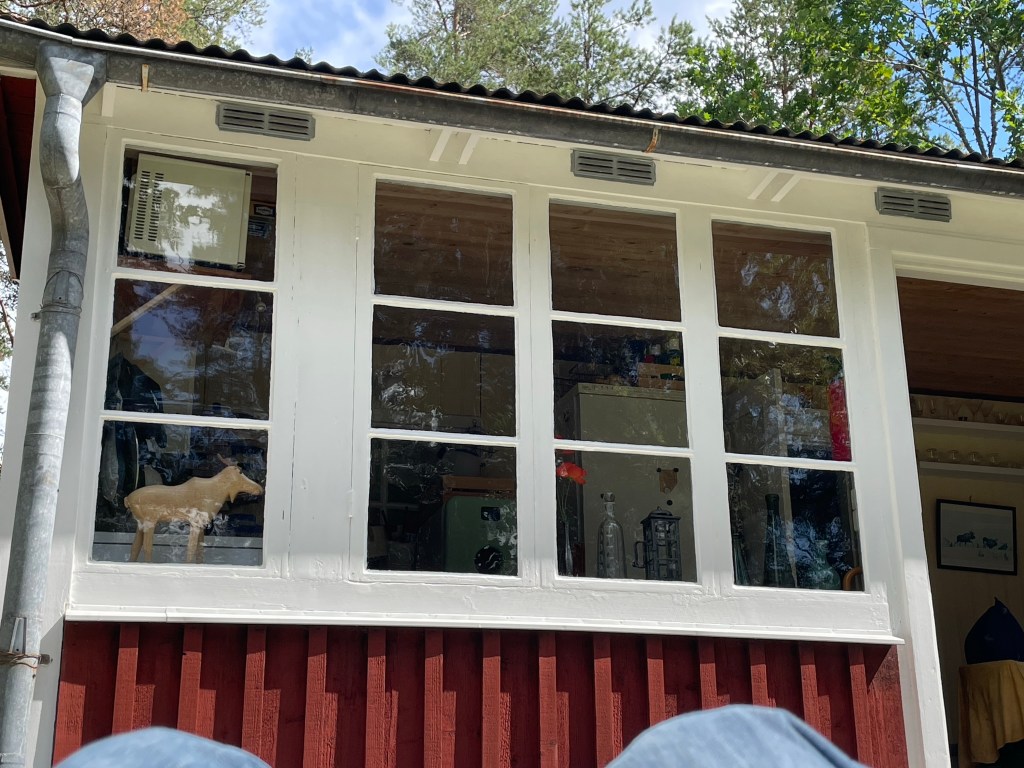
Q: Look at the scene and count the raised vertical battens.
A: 14